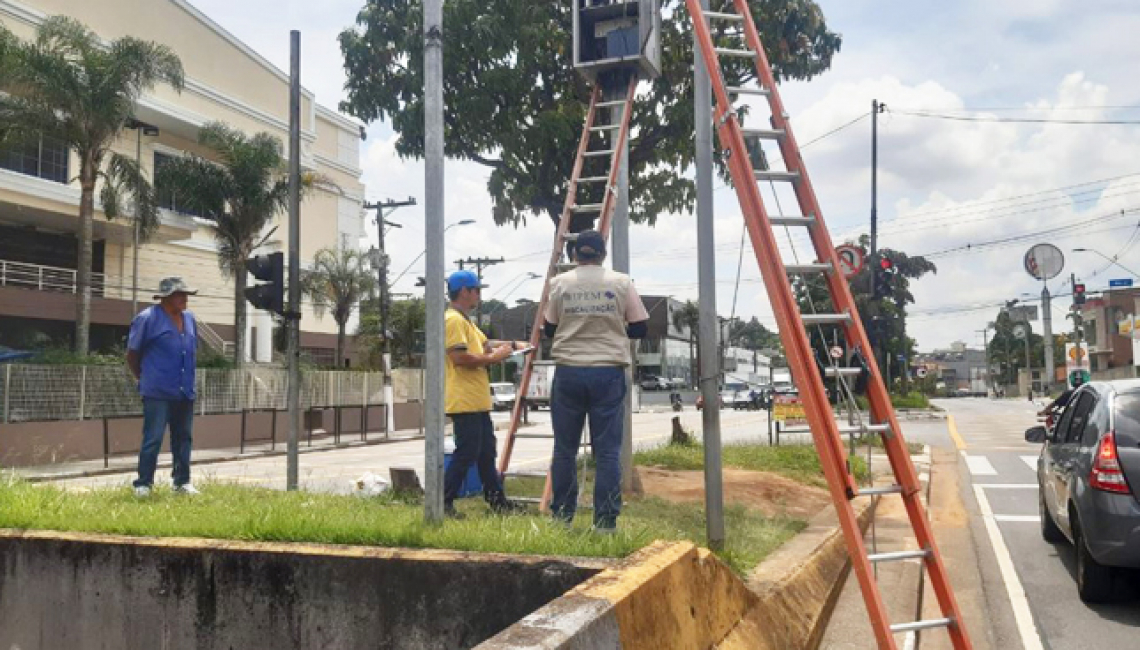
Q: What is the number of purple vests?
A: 0